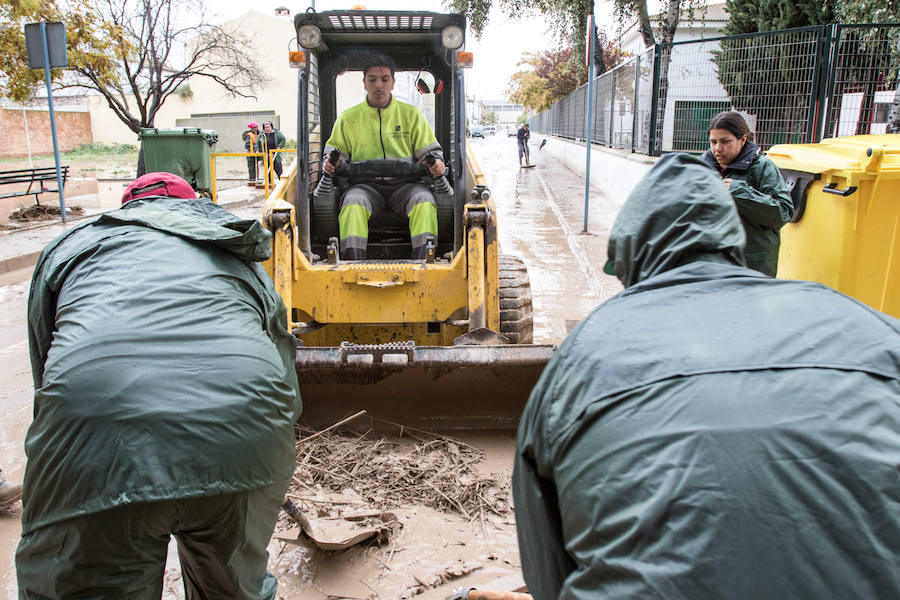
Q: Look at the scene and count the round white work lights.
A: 2